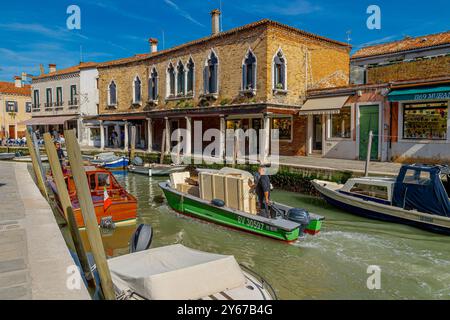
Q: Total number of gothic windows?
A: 9